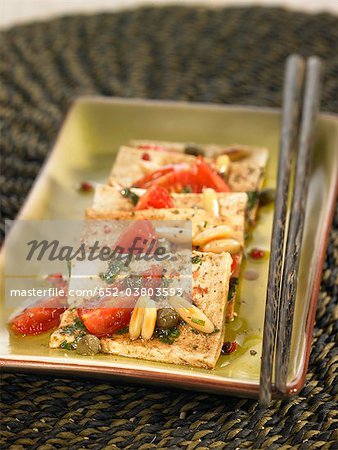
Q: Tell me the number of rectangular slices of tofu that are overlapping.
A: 5